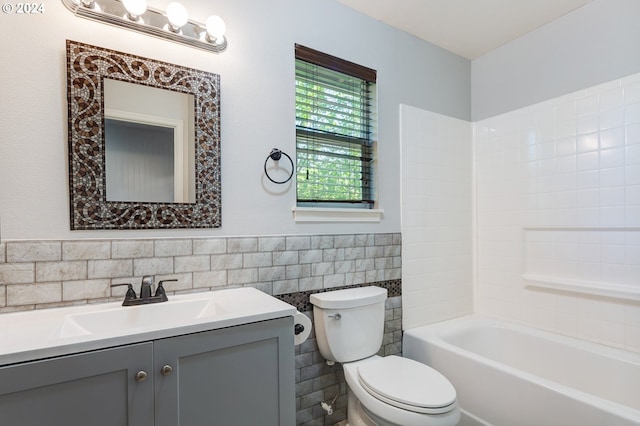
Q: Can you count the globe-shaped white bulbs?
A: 3